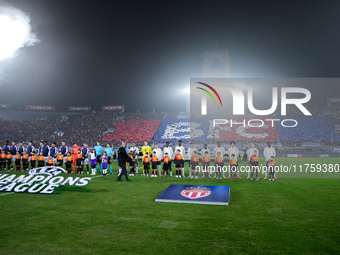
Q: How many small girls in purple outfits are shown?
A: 2